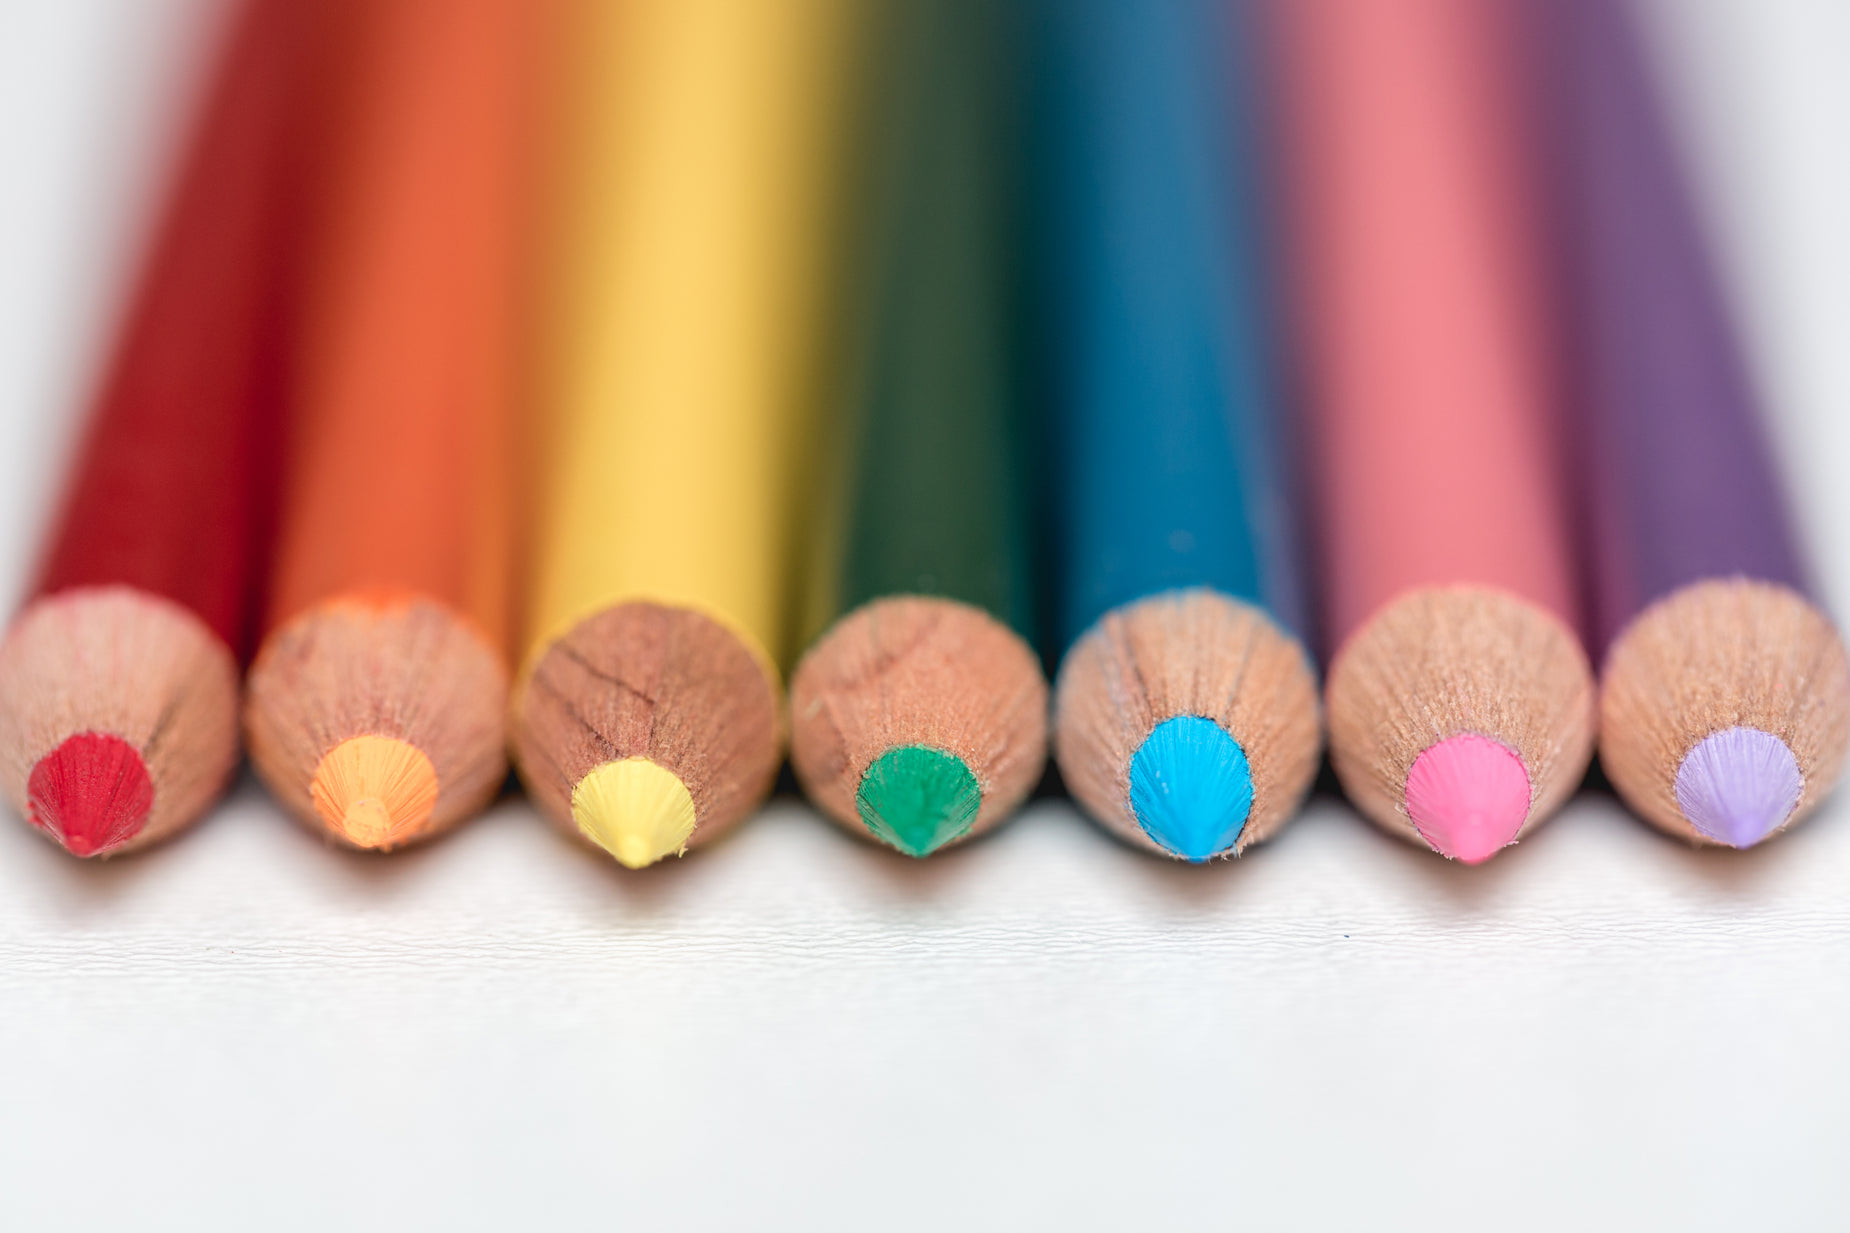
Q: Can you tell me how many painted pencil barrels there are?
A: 7